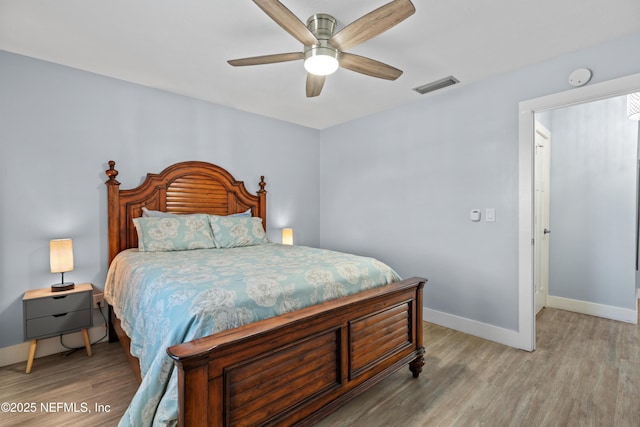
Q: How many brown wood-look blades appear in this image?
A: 5